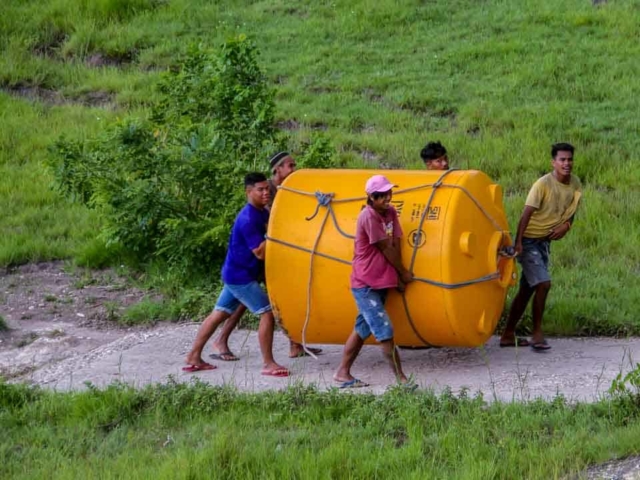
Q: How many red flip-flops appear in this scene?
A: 2